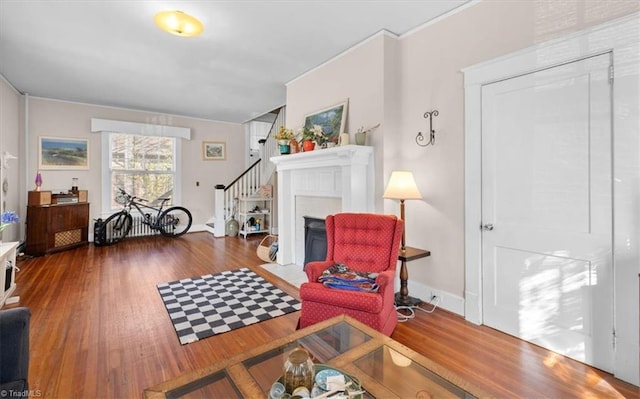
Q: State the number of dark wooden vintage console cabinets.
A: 1